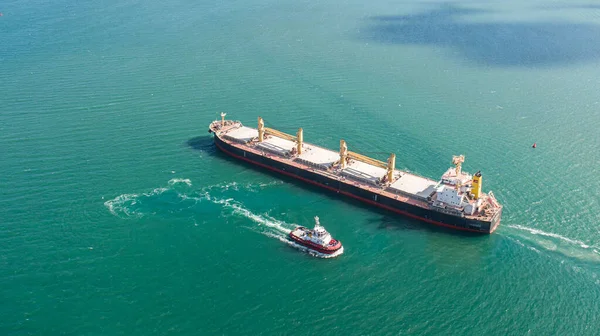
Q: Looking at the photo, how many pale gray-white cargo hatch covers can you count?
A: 5